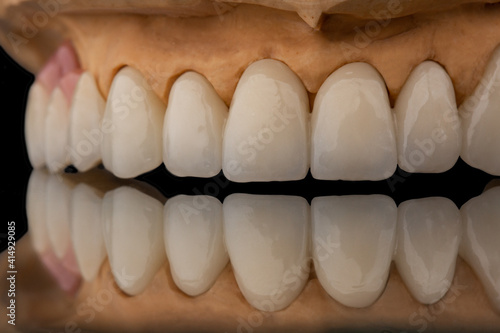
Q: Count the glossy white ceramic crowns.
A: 9